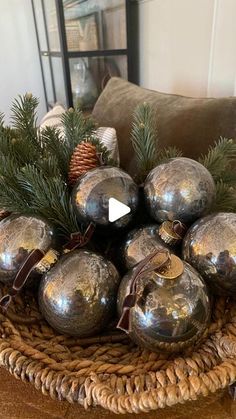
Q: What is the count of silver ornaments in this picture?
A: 7